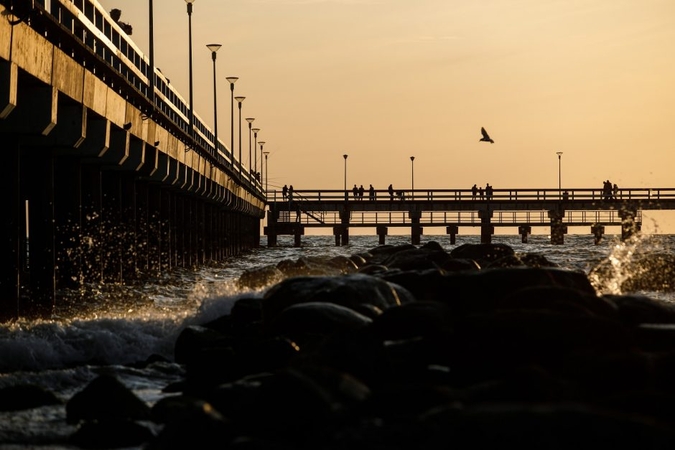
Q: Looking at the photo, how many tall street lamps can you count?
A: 12